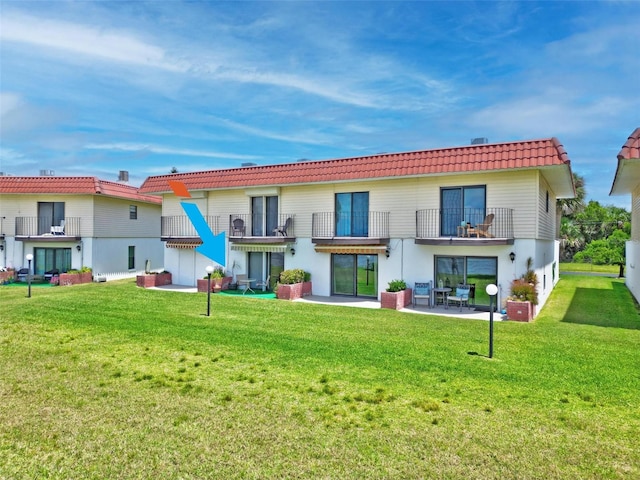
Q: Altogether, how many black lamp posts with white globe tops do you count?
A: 3